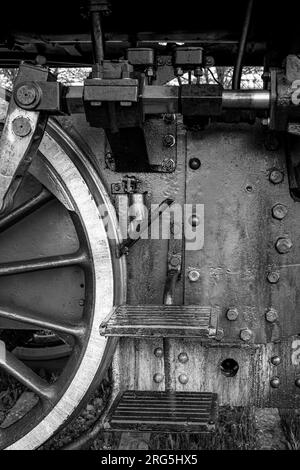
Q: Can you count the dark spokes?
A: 4